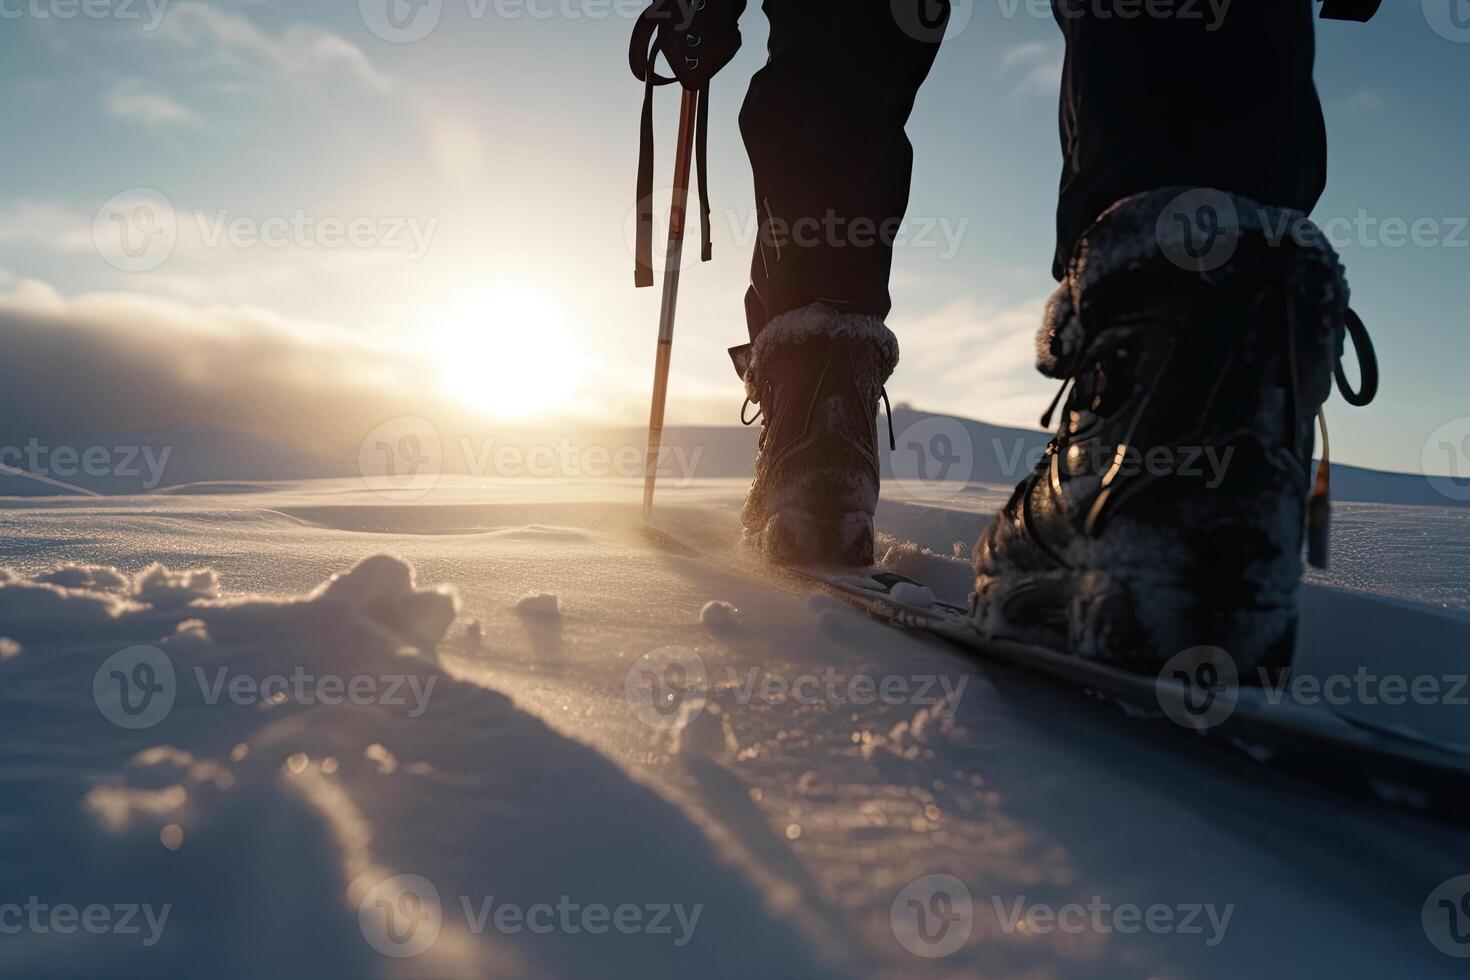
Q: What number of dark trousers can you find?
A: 1